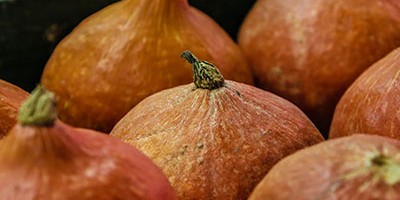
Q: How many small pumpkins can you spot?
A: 7